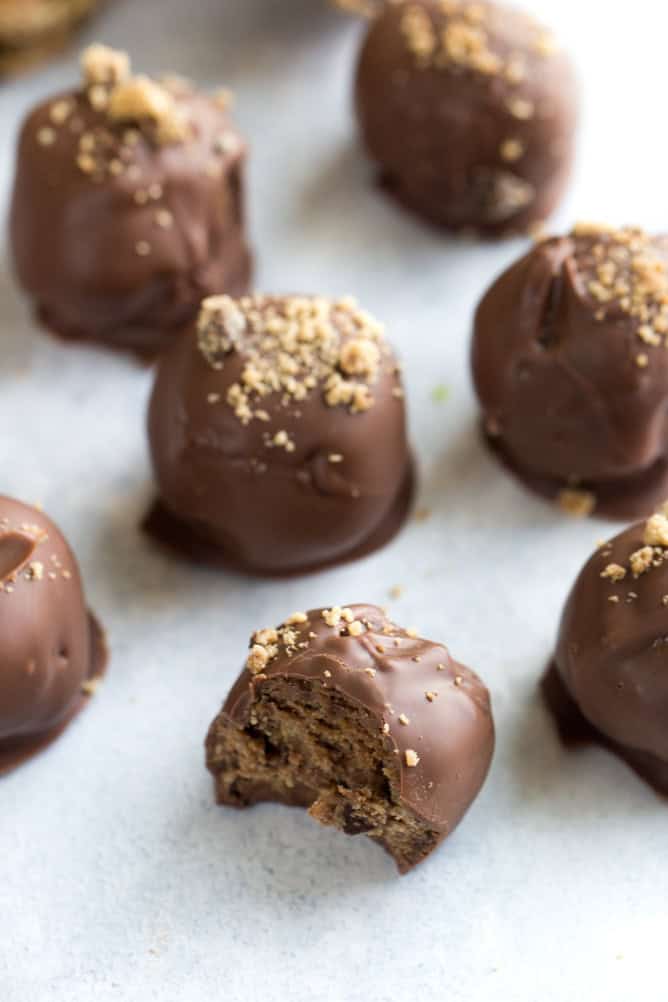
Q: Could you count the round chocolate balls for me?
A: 7